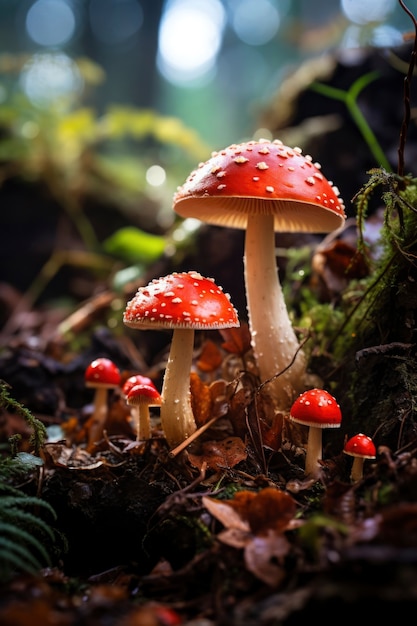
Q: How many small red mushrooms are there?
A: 5